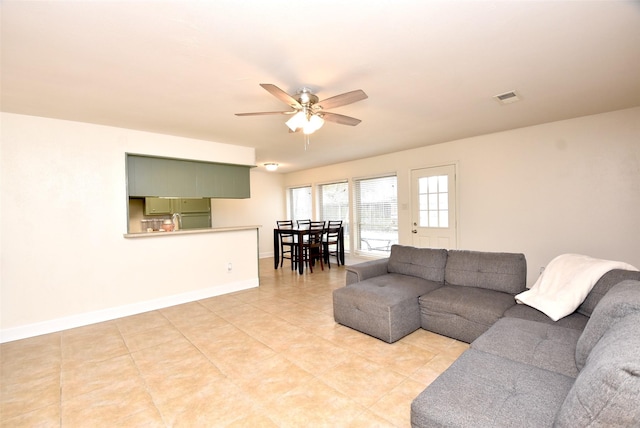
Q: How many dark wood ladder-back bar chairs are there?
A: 4